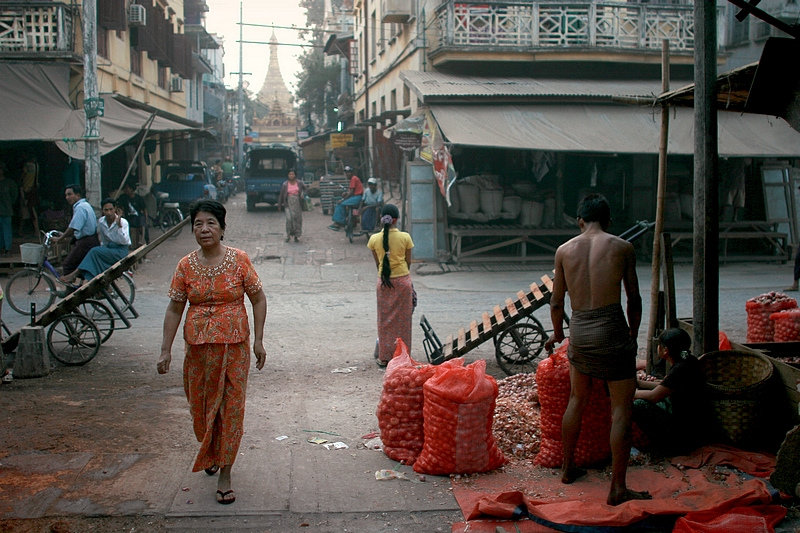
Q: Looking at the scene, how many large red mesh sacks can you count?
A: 5